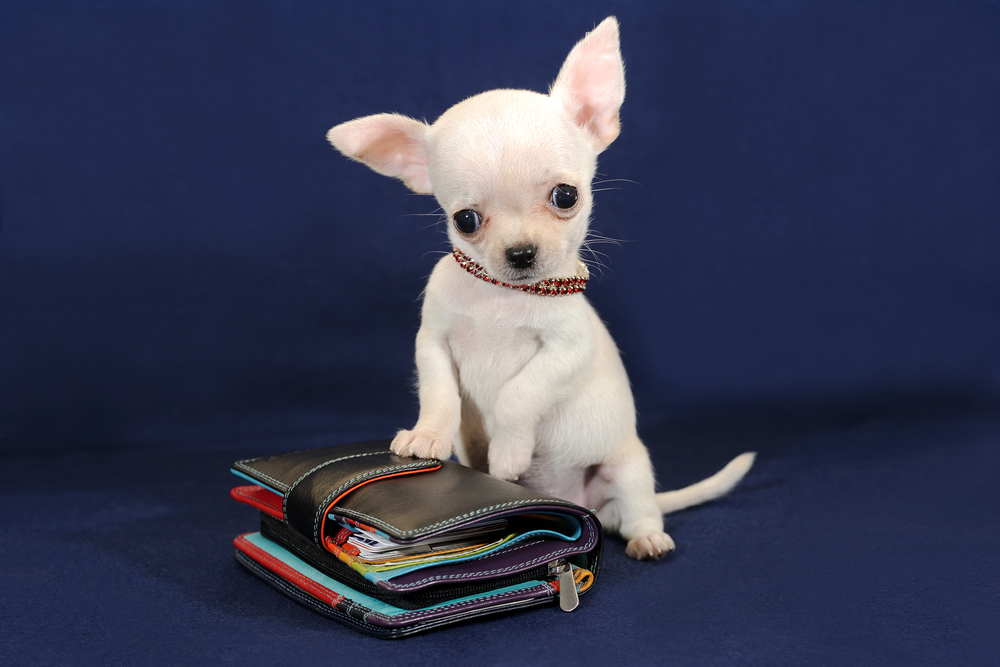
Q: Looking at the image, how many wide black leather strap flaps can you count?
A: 1